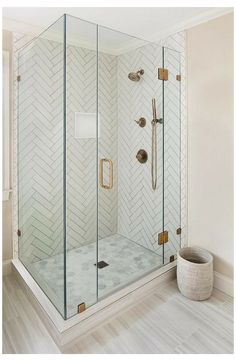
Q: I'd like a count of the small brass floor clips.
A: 2